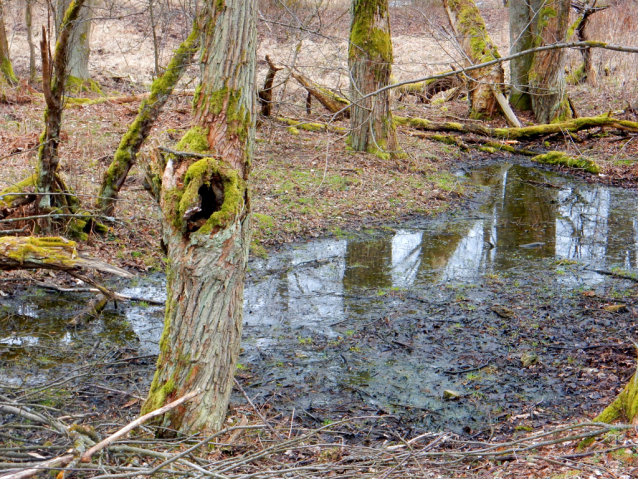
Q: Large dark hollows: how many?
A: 1